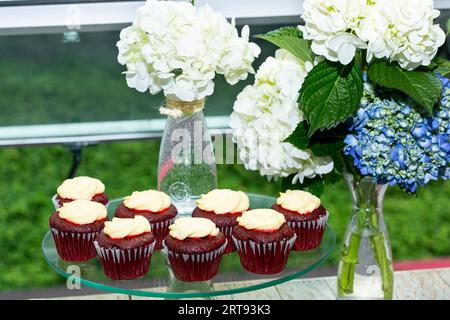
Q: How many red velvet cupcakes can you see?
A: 8